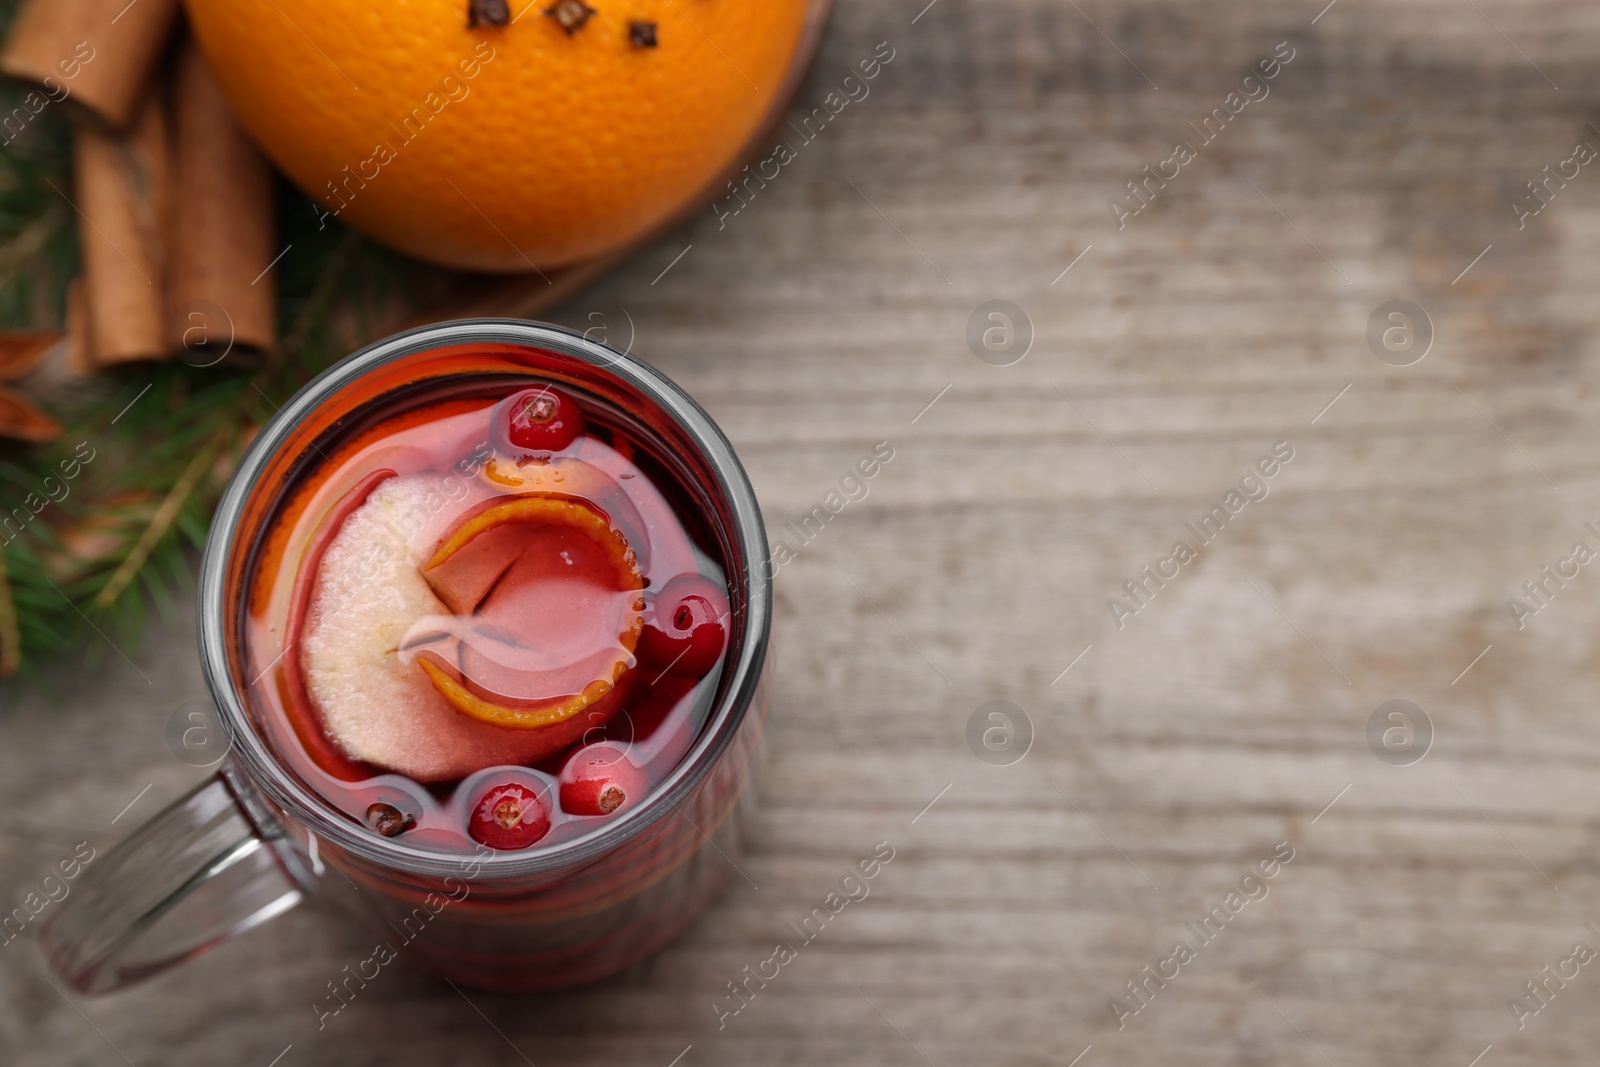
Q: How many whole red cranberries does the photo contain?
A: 4